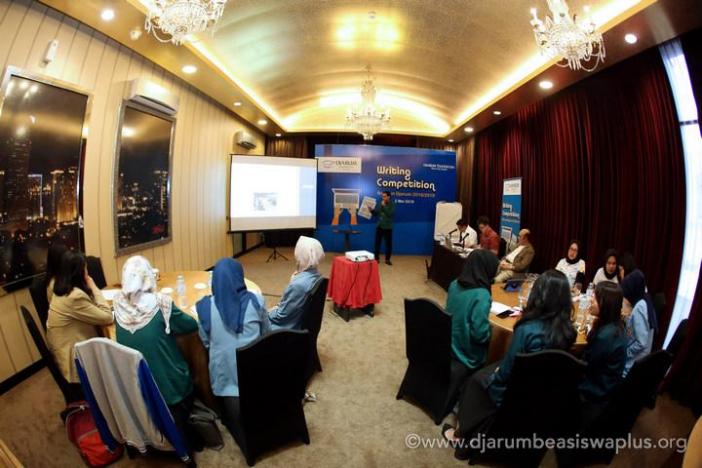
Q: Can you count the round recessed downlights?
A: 10